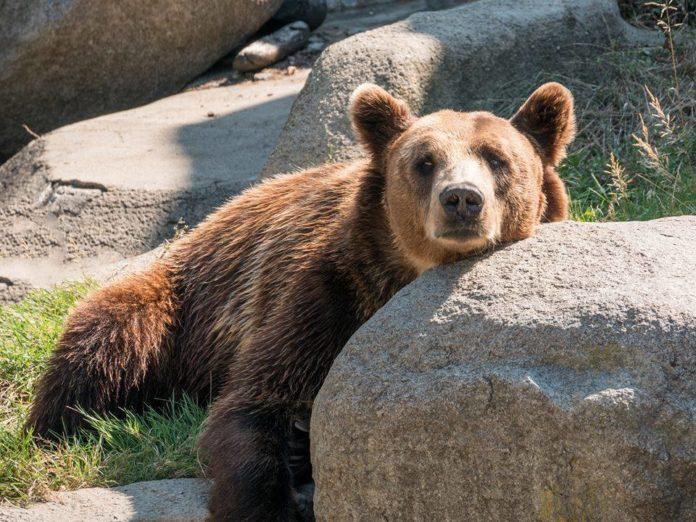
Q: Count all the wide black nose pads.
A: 1